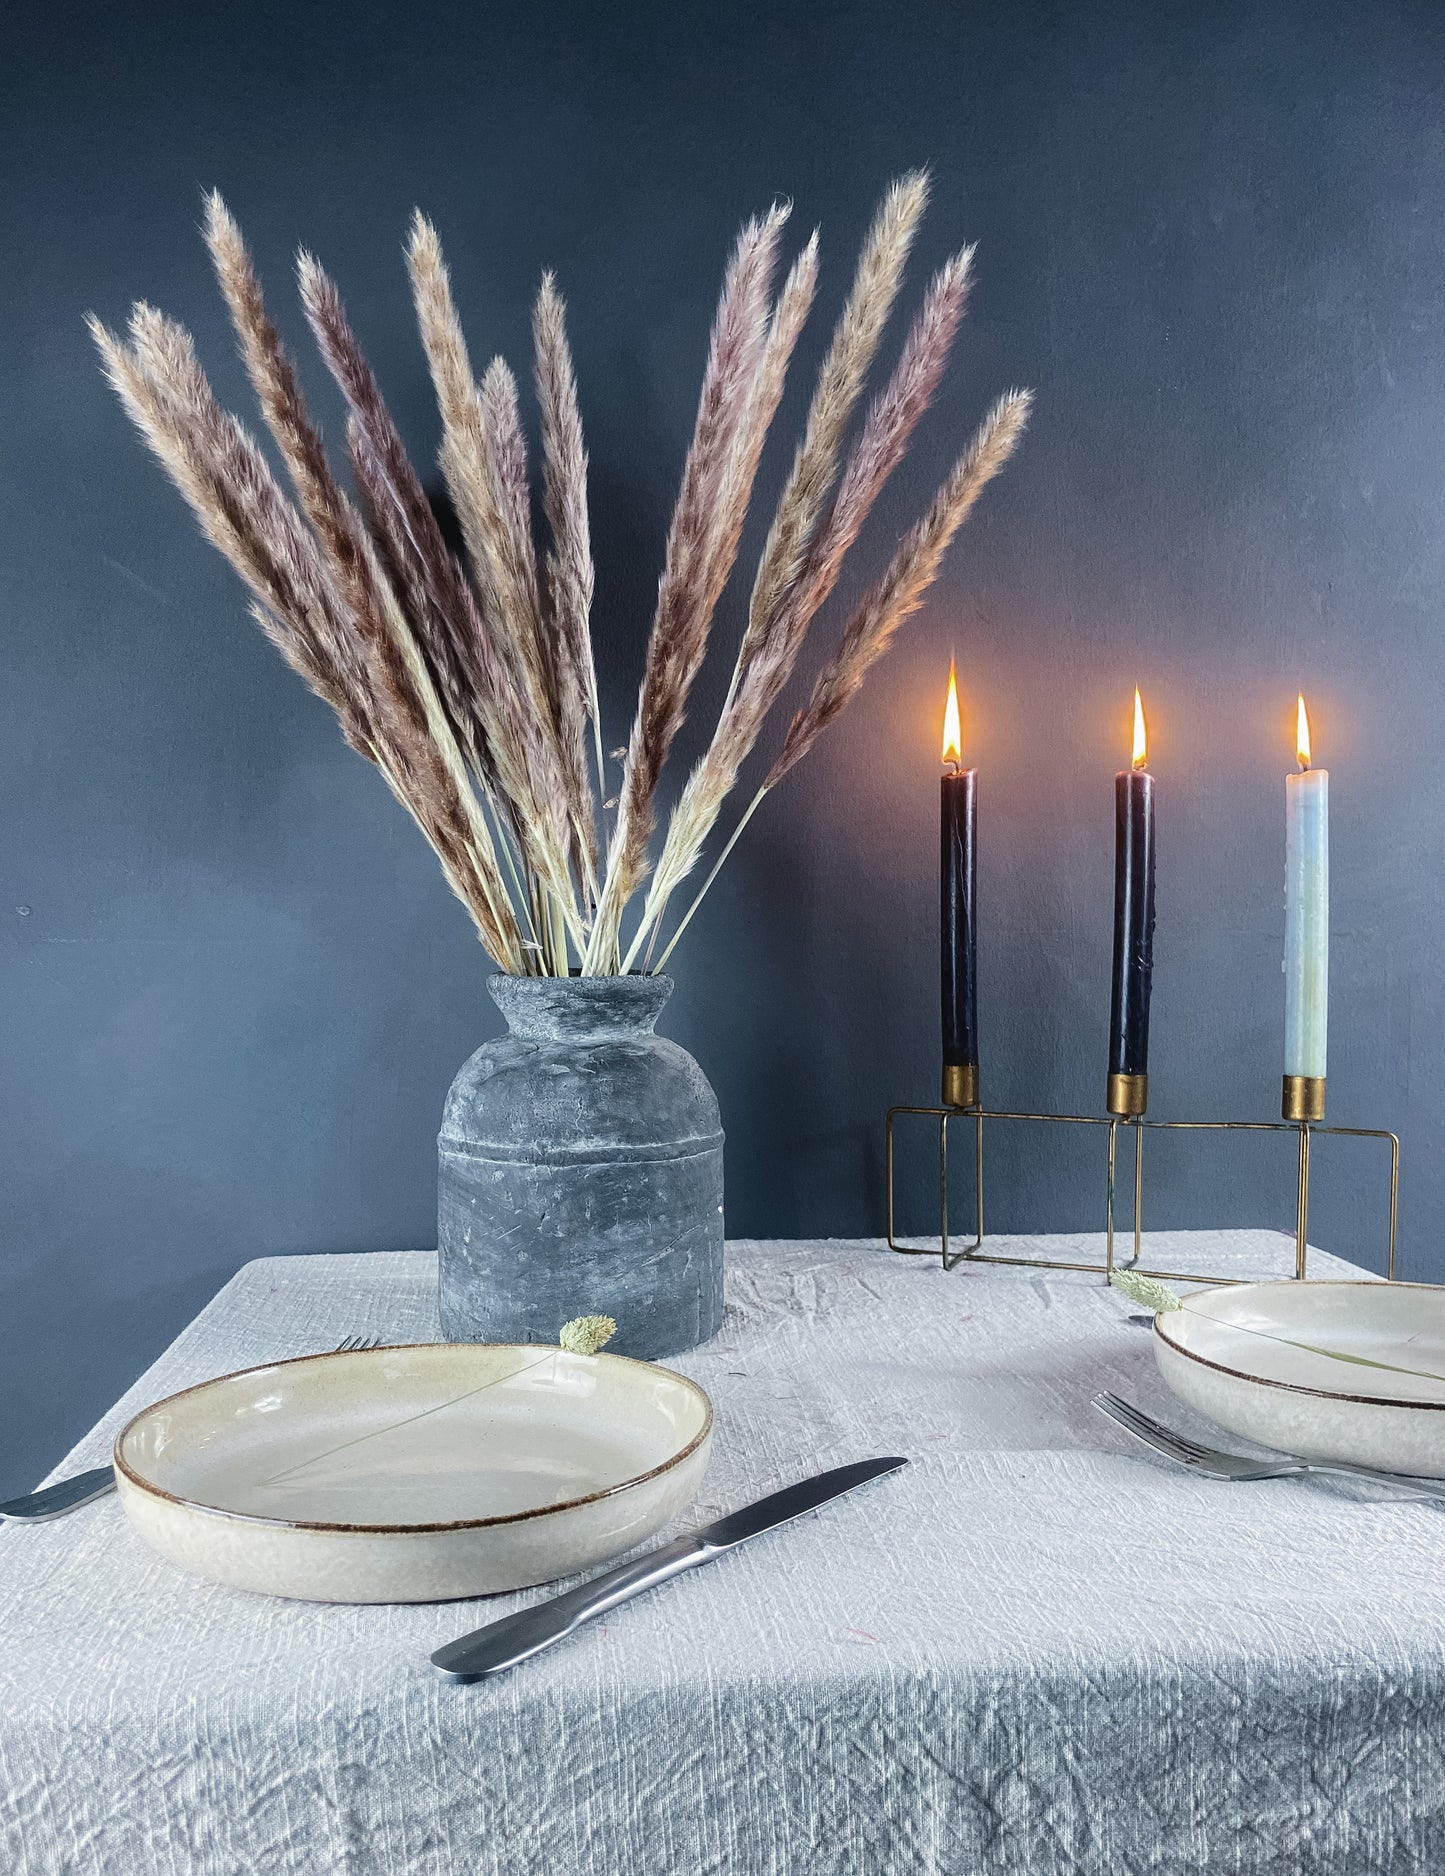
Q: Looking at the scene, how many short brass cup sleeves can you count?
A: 3